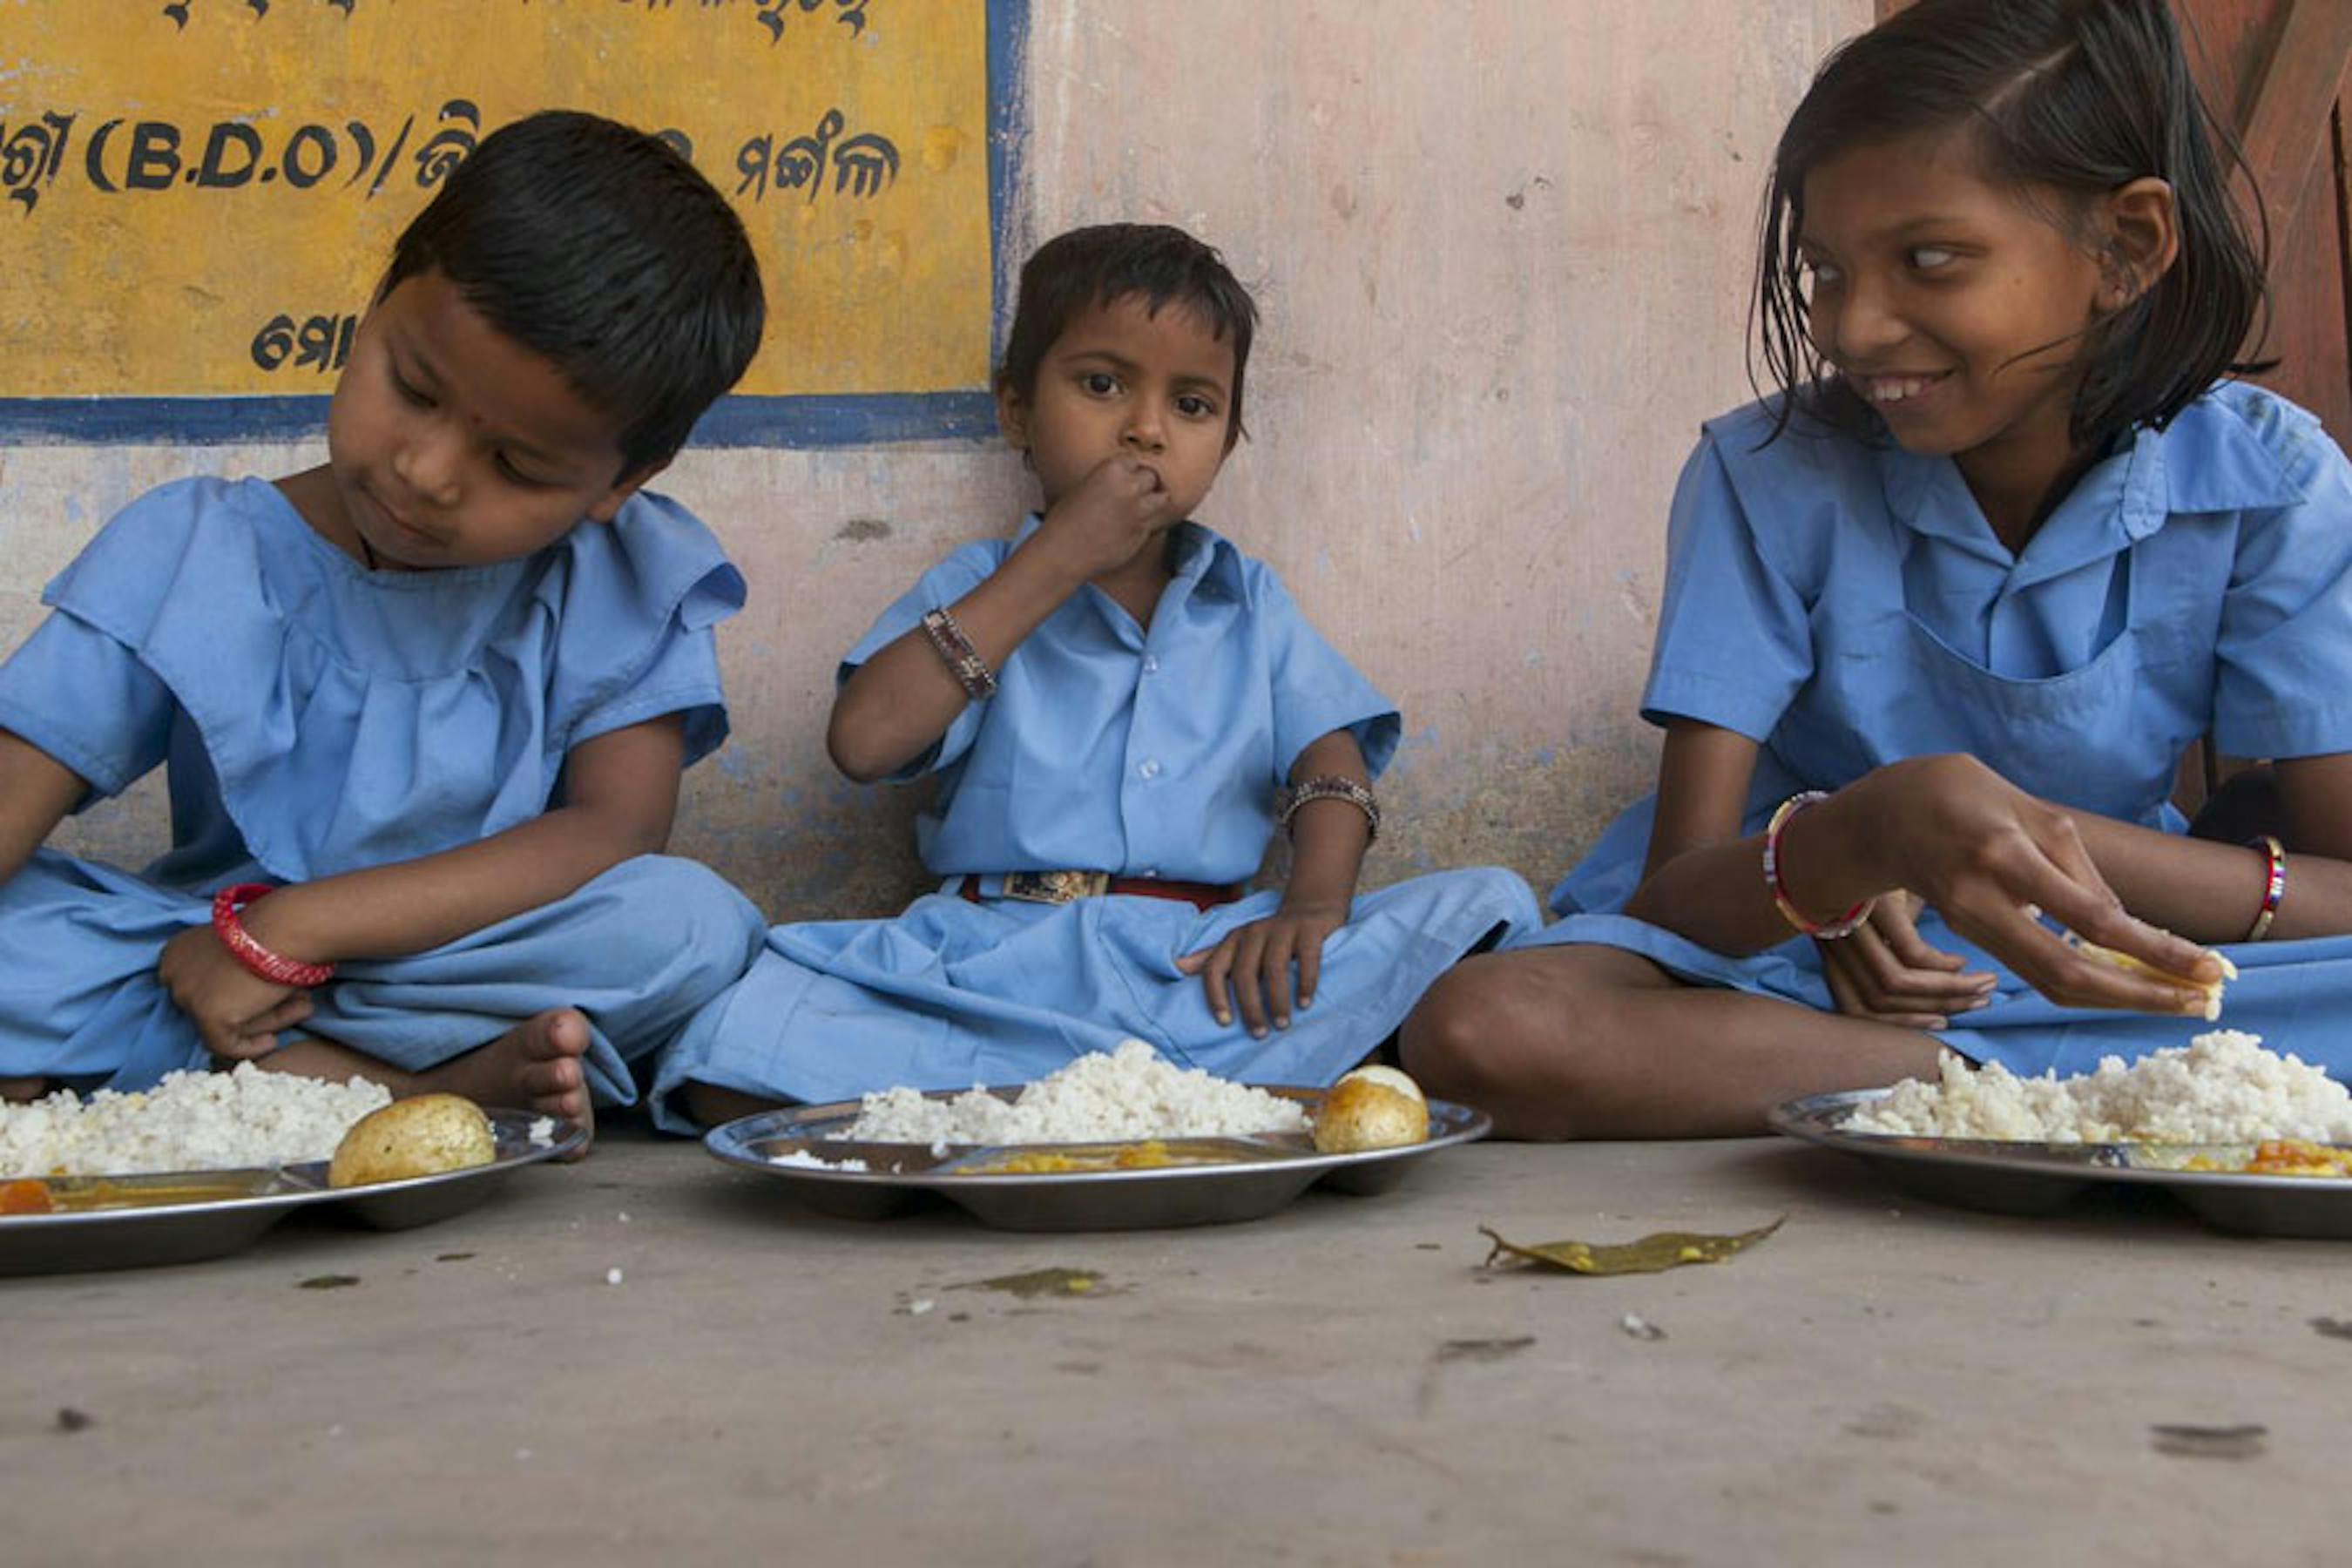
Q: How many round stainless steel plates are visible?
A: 3